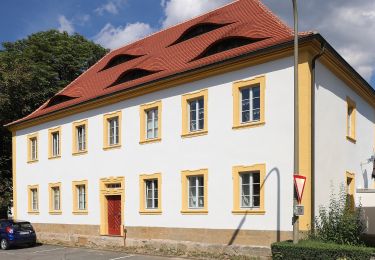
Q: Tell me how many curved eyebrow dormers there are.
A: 5